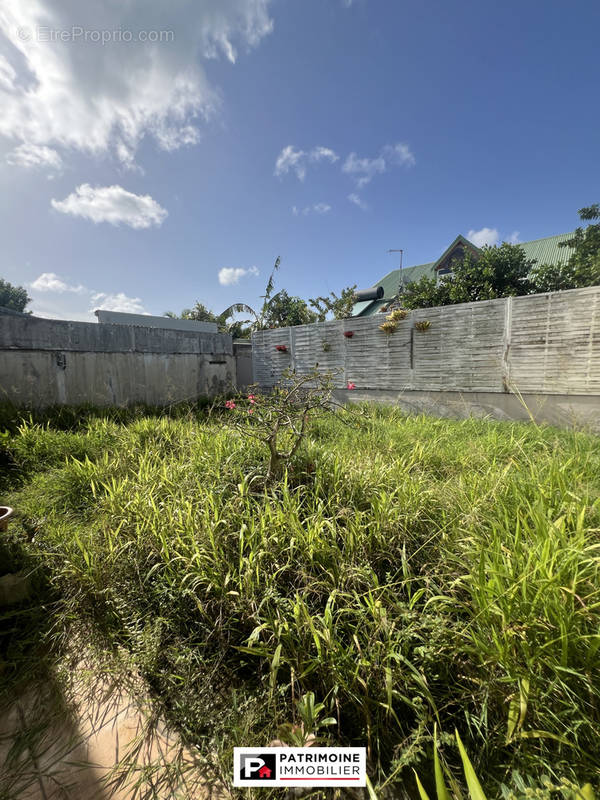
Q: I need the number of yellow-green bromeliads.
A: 3